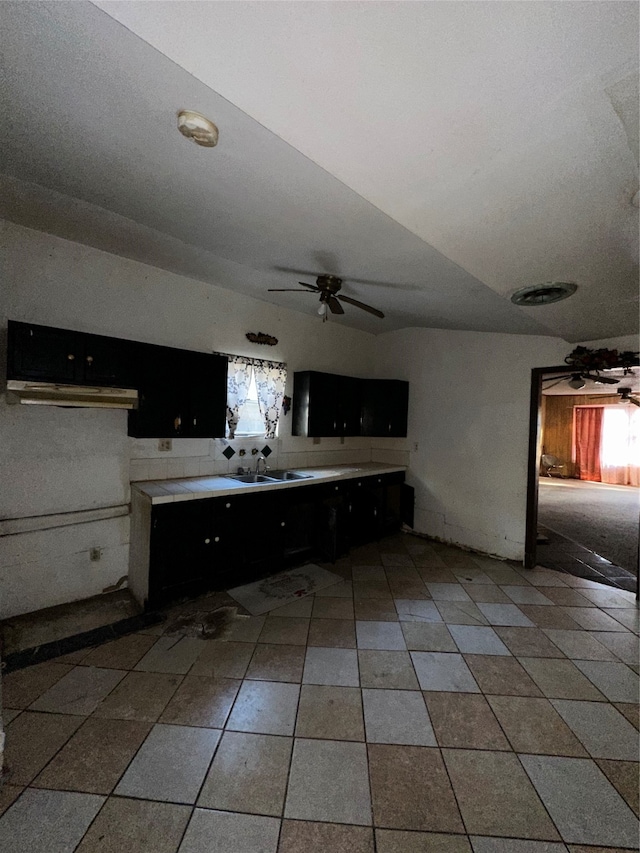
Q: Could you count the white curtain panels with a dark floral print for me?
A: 2